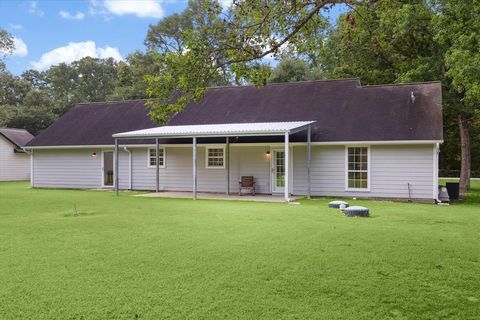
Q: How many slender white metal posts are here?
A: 6